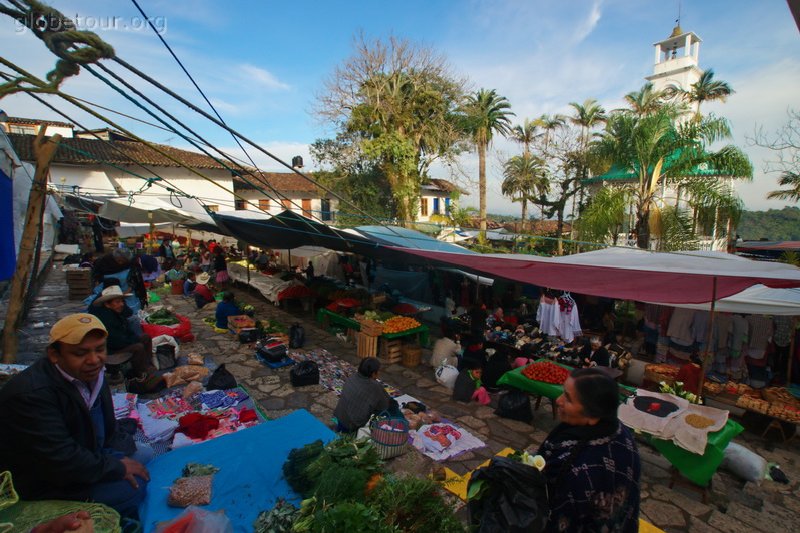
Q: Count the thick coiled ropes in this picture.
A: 1